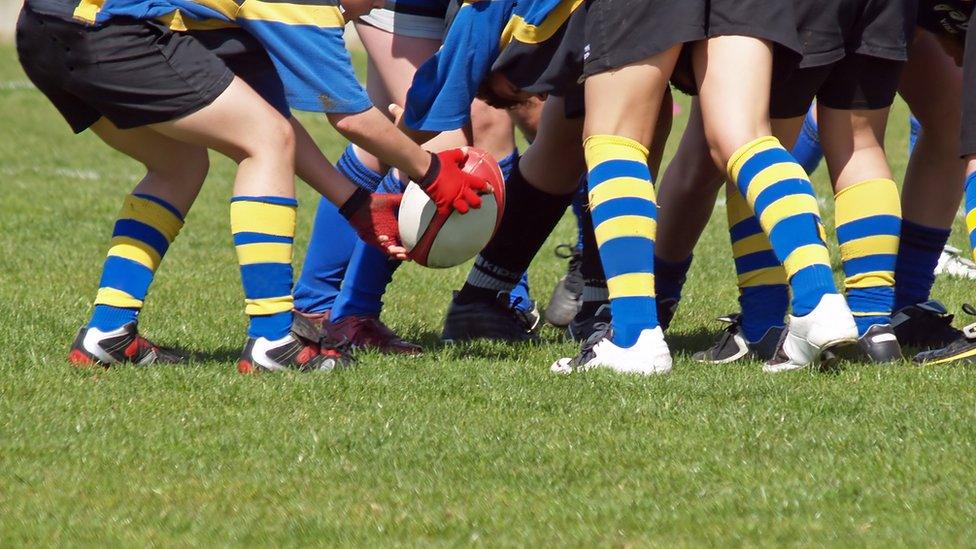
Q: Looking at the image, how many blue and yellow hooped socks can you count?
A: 7